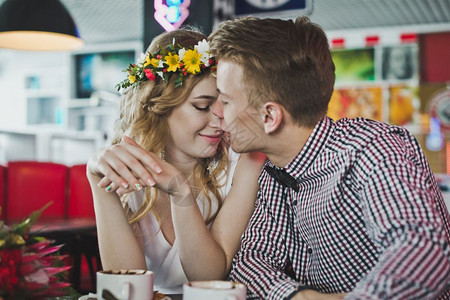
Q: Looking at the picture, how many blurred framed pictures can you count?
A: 4